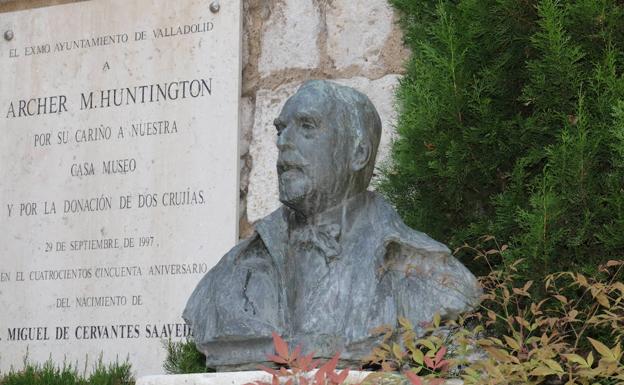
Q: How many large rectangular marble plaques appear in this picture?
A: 1